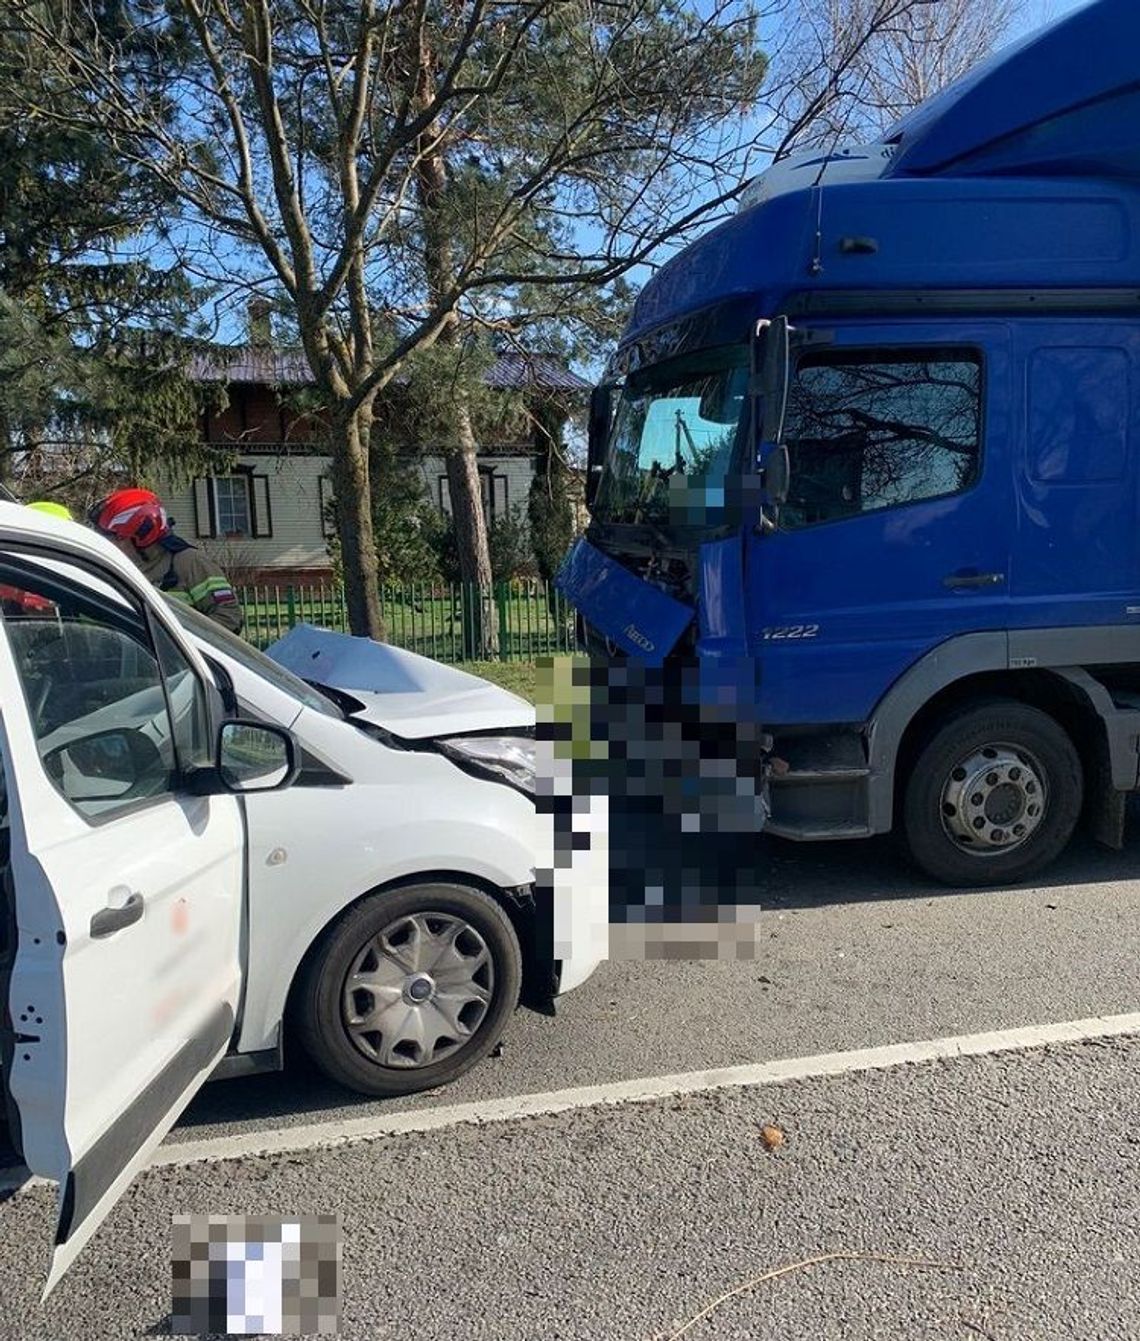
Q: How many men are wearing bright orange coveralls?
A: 0